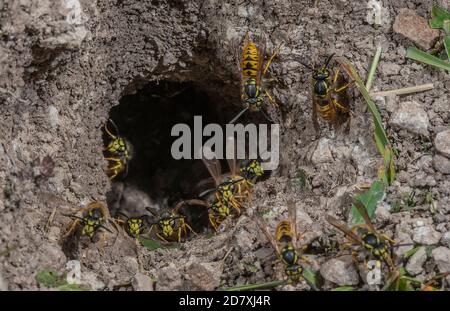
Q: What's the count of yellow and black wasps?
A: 11